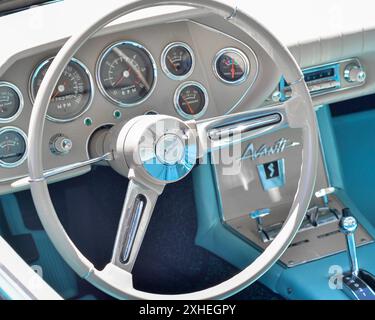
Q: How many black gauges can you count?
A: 7